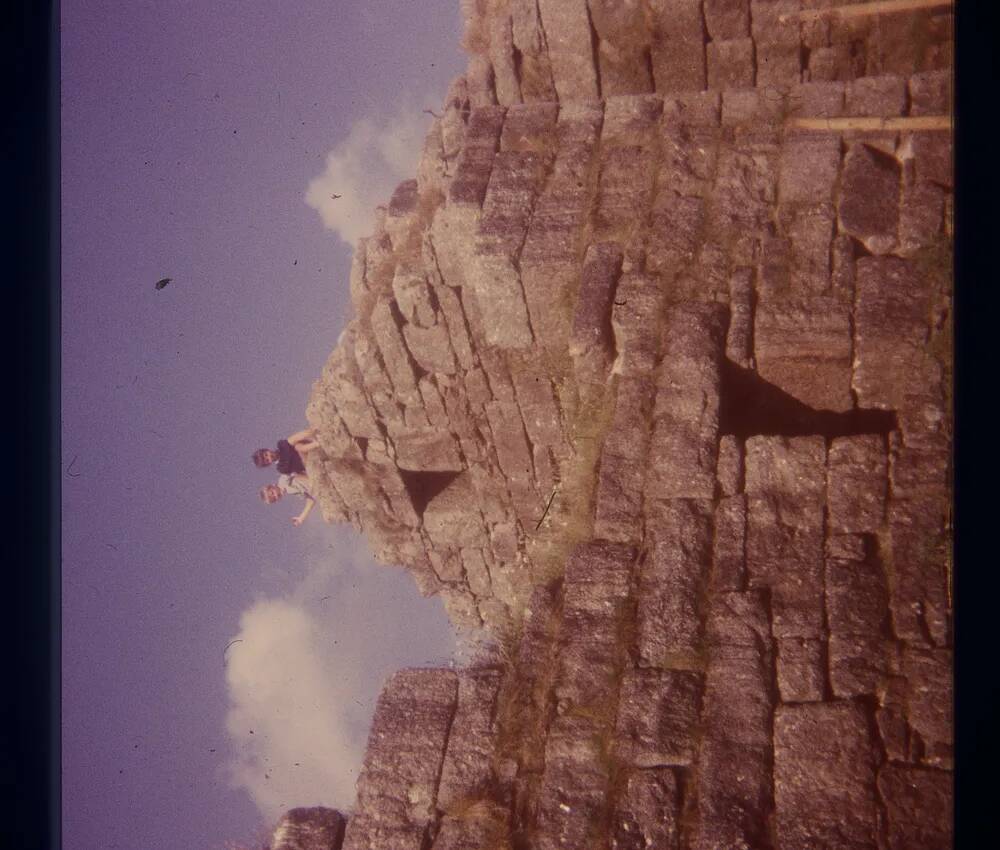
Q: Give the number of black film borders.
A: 2